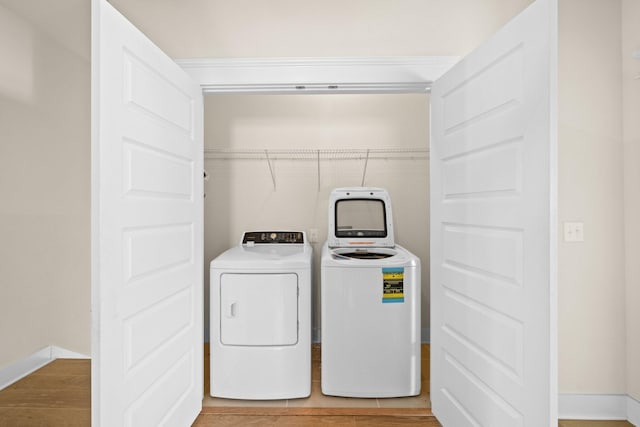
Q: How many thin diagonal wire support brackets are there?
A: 3